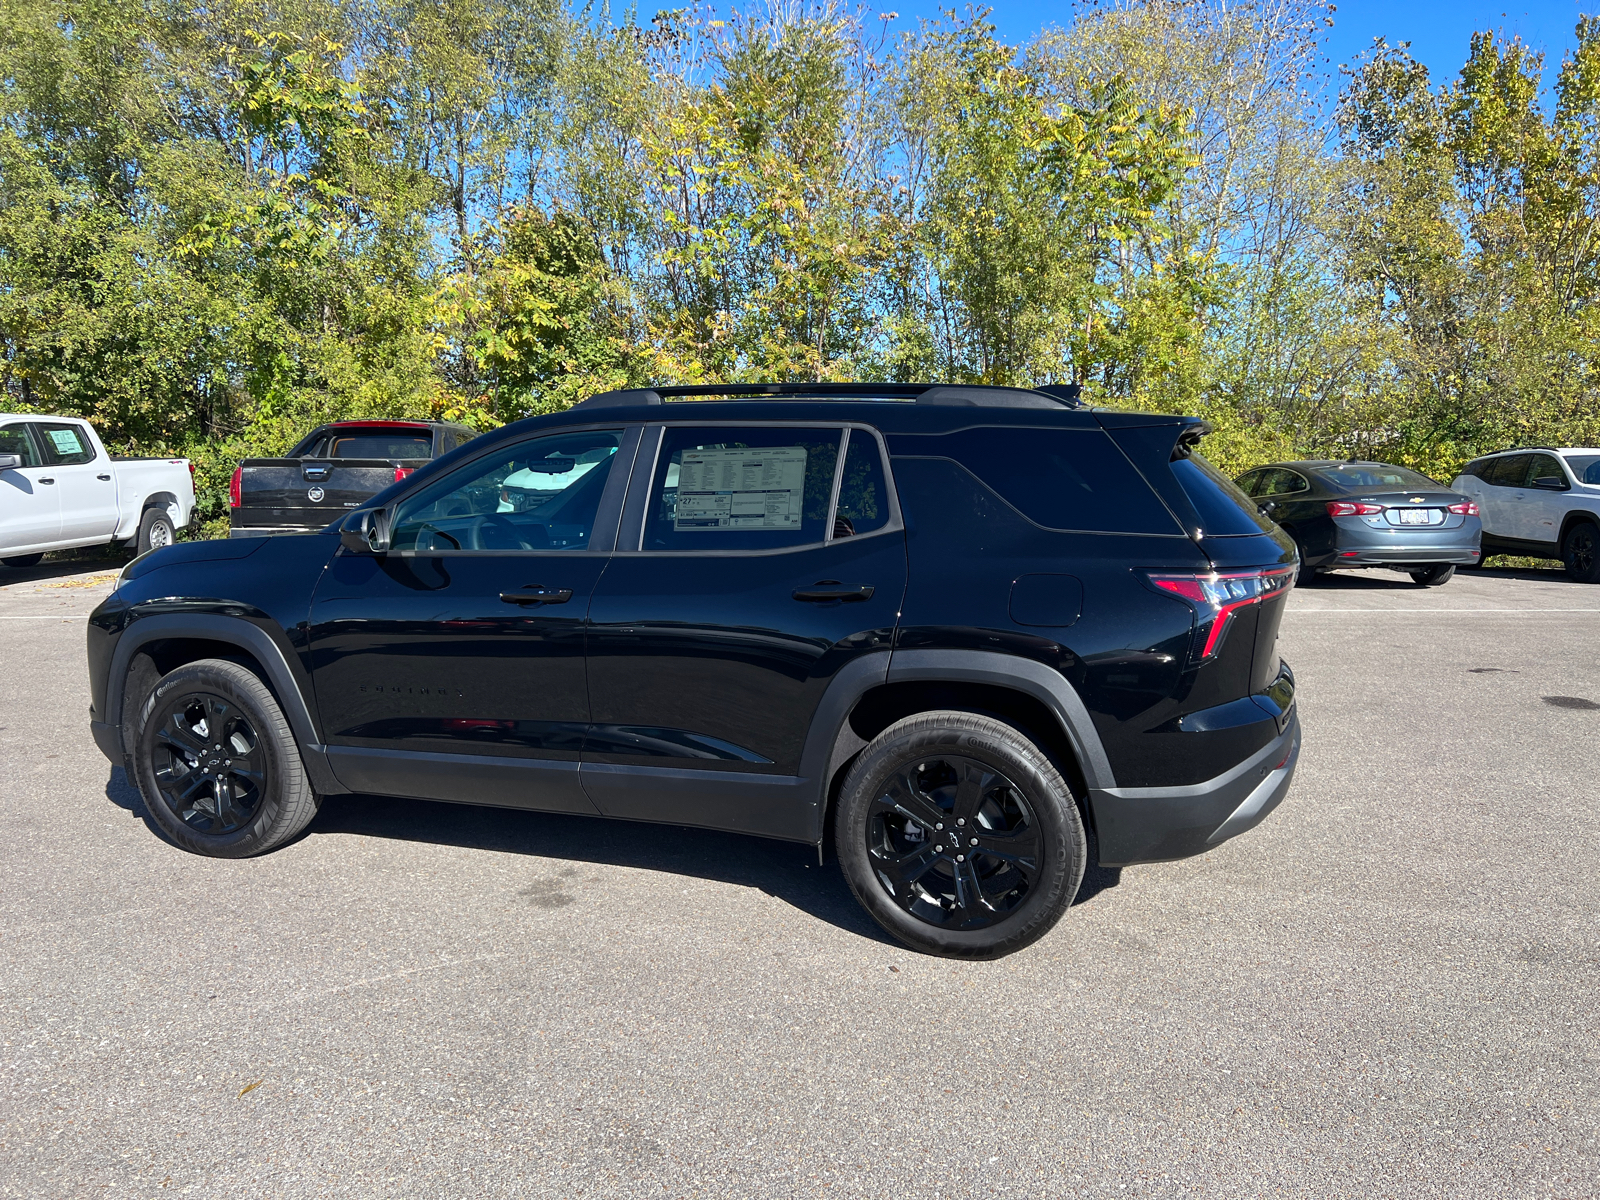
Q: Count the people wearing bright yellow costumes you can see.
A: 0